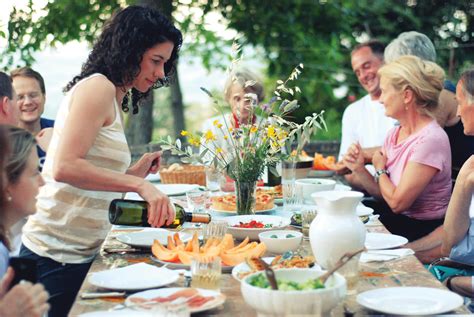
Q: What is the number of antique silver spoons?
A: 0